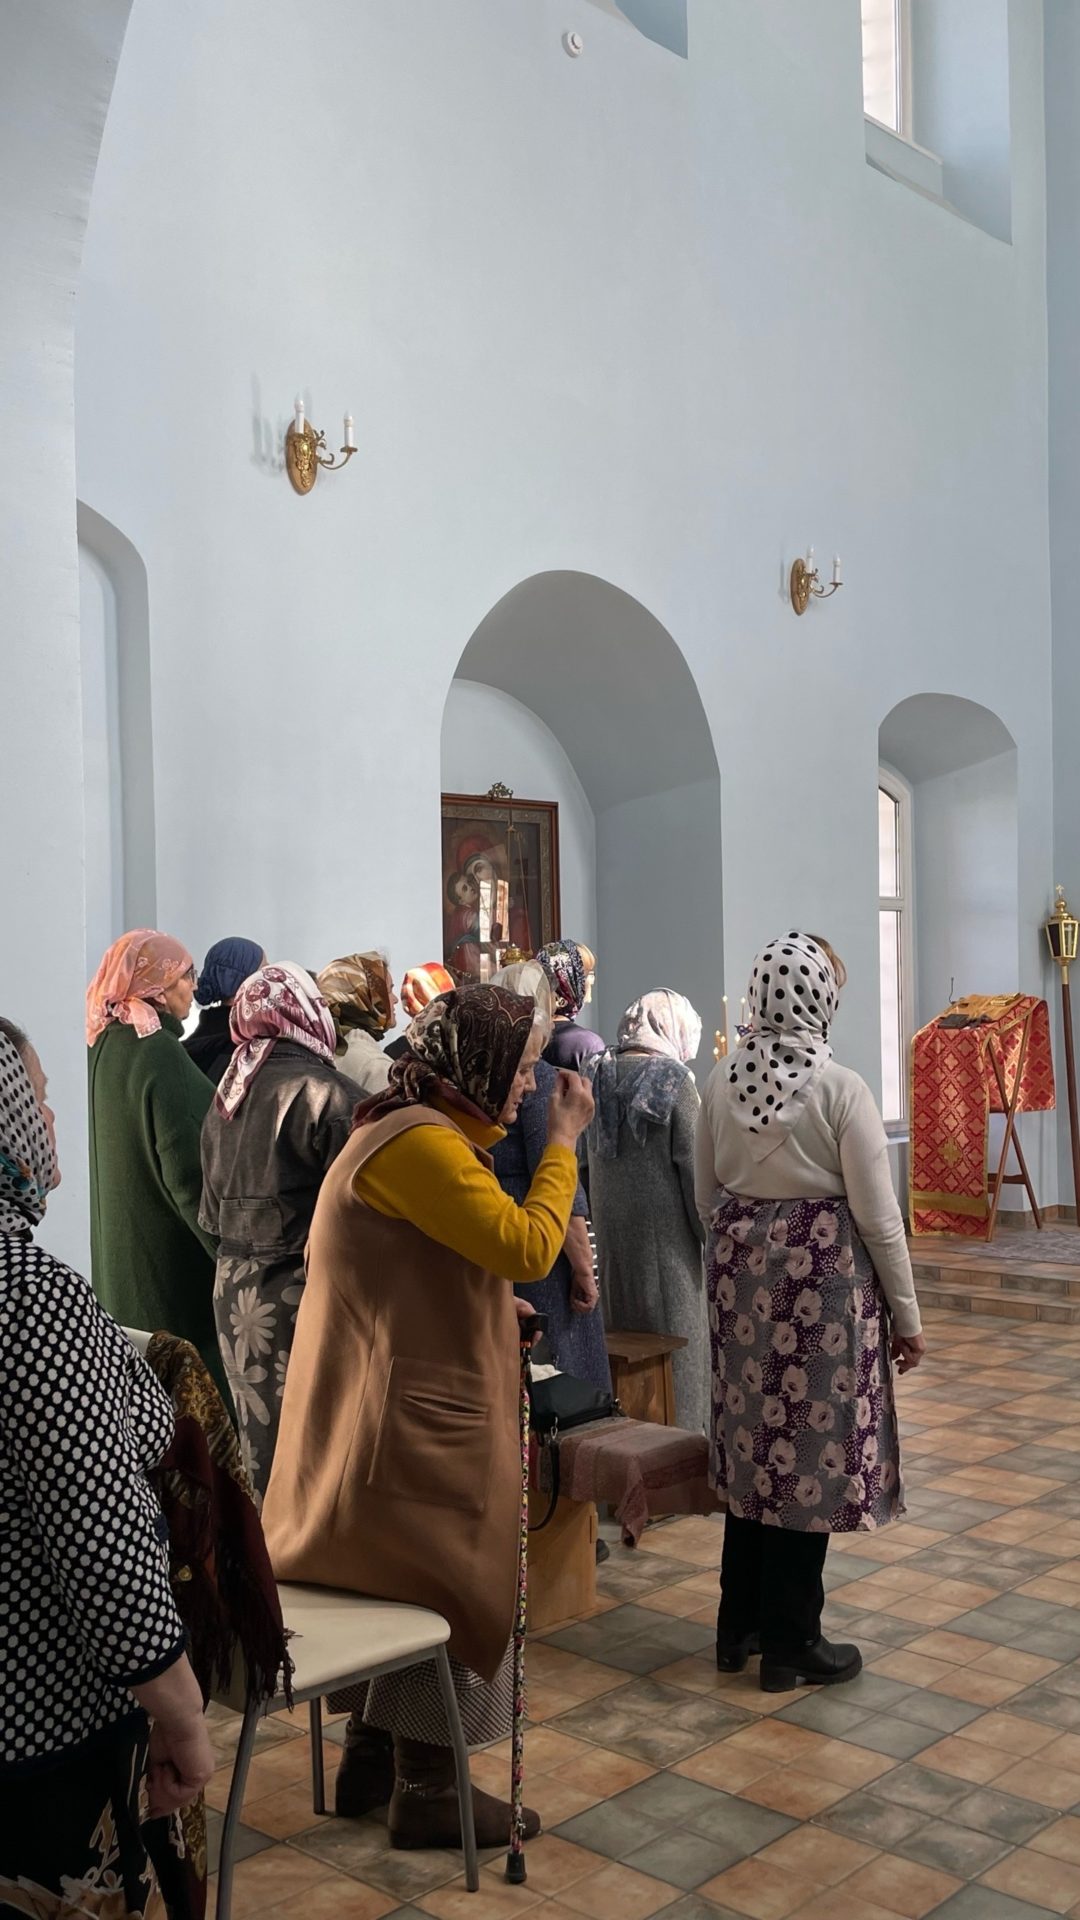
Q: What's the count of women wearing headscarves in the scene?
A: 11